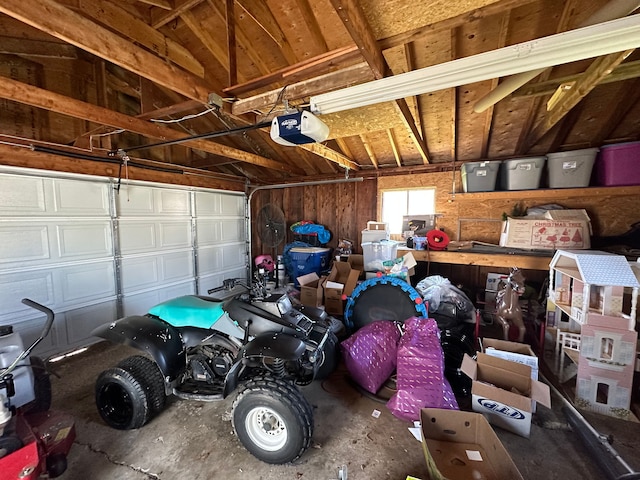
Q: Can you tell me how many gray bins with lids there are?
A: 3